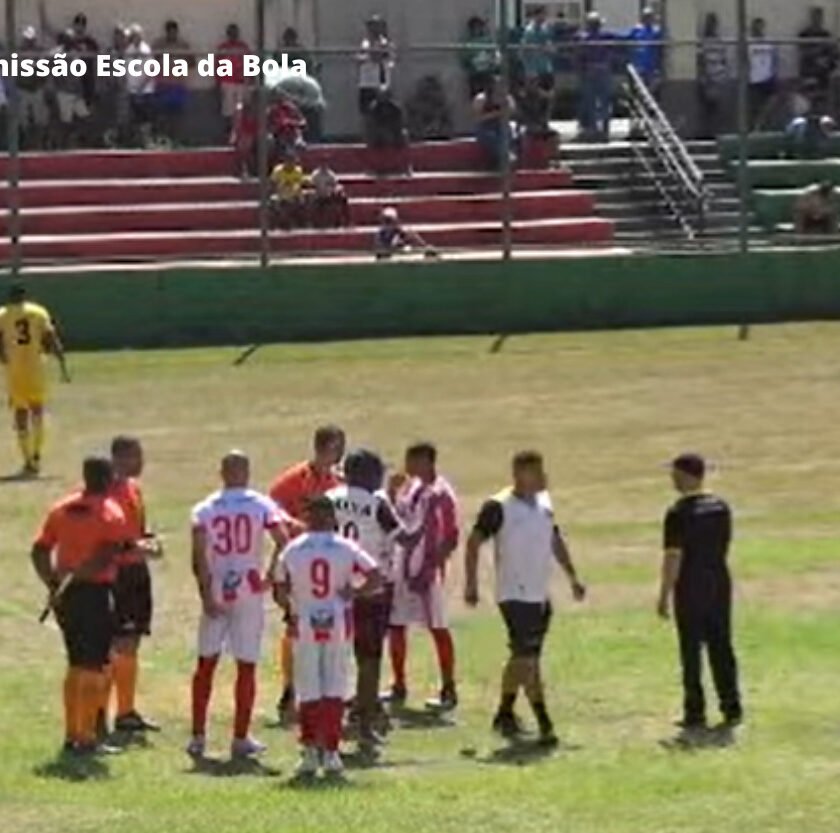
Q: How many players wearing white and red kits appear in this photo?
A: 3